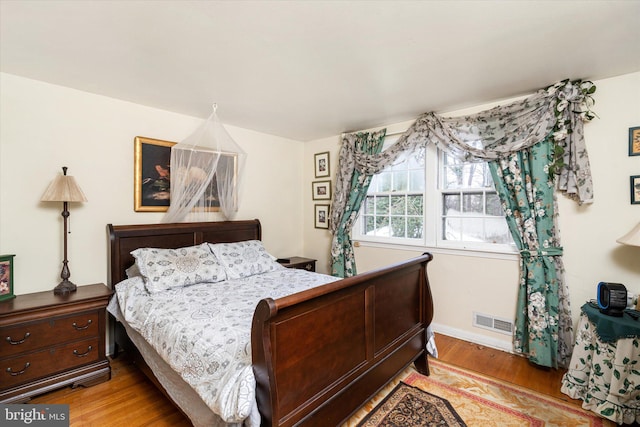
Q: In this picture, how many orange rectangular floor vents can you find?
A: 0